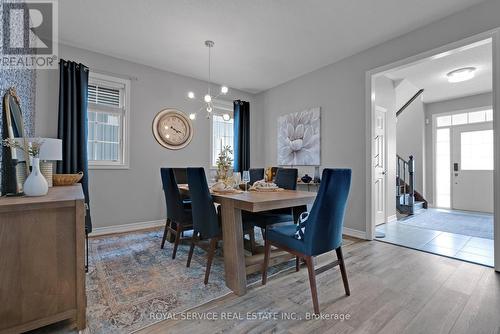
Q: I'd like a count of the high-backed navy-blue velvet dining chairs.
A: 6